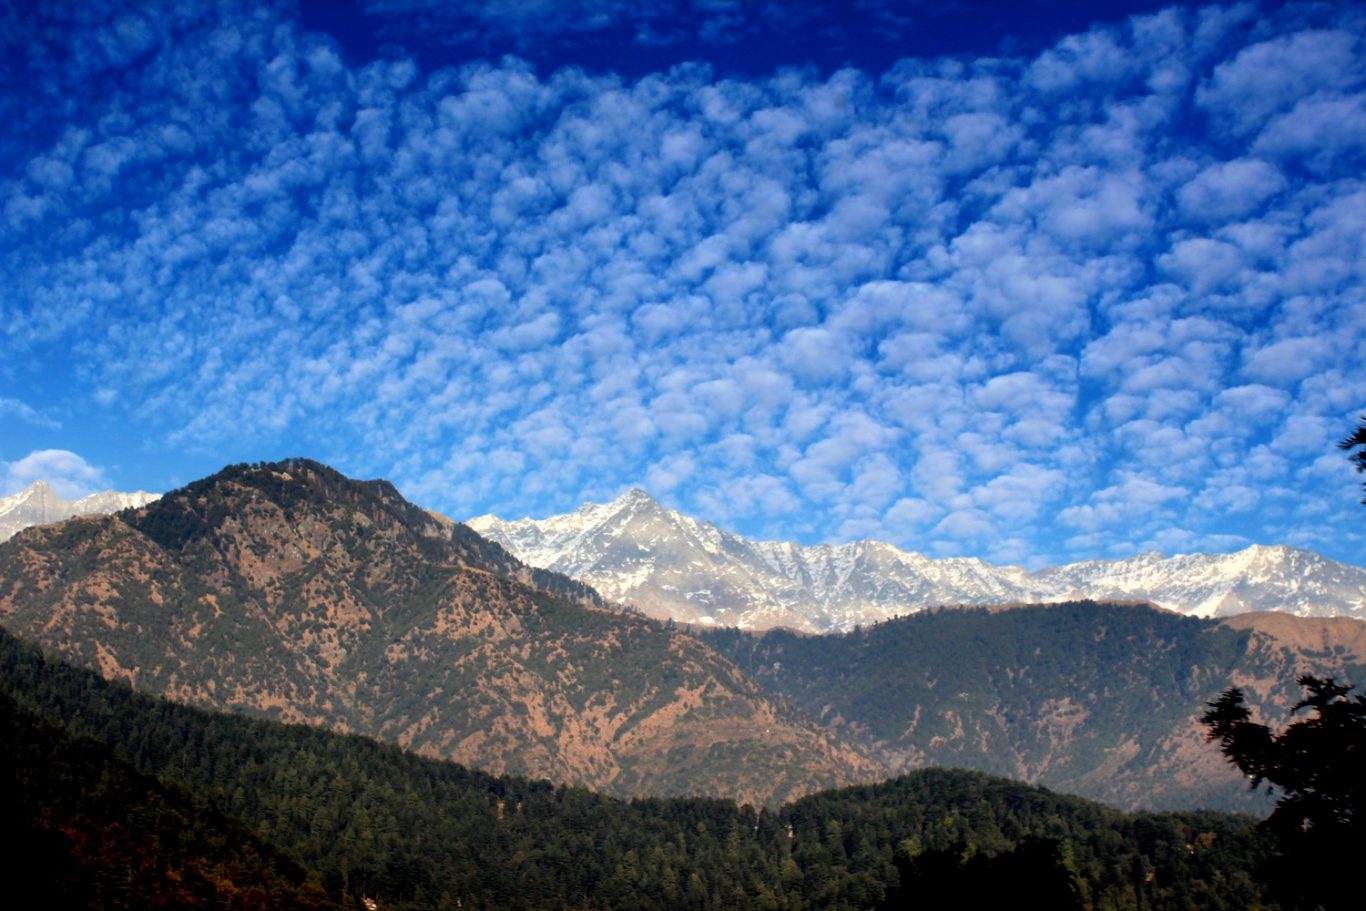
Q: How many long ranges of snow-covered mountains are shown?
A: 1